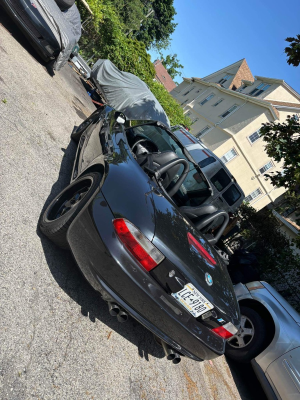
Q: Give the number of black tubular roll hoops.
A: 2